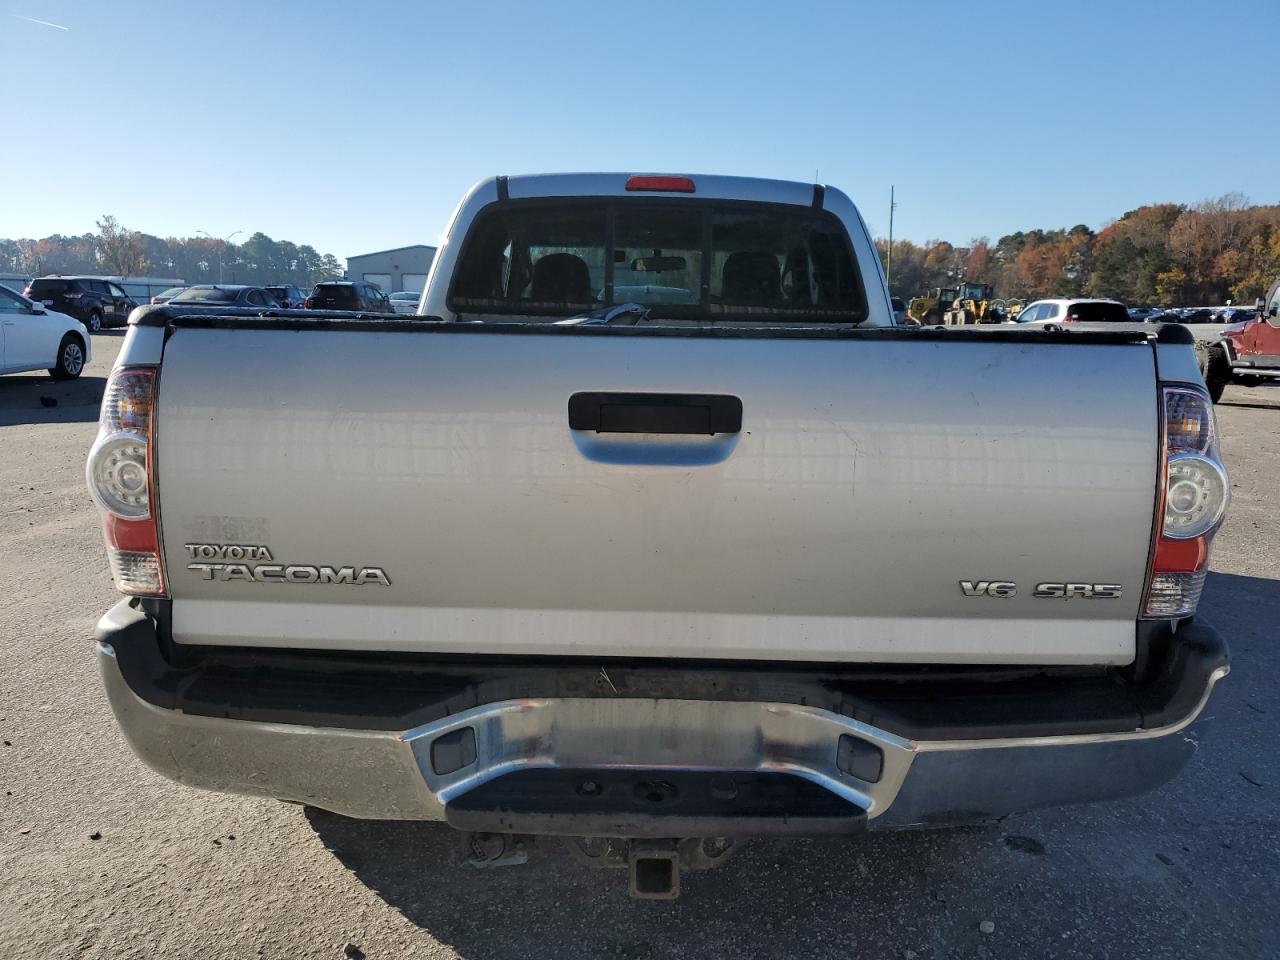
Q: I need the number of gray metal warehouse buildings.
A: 1